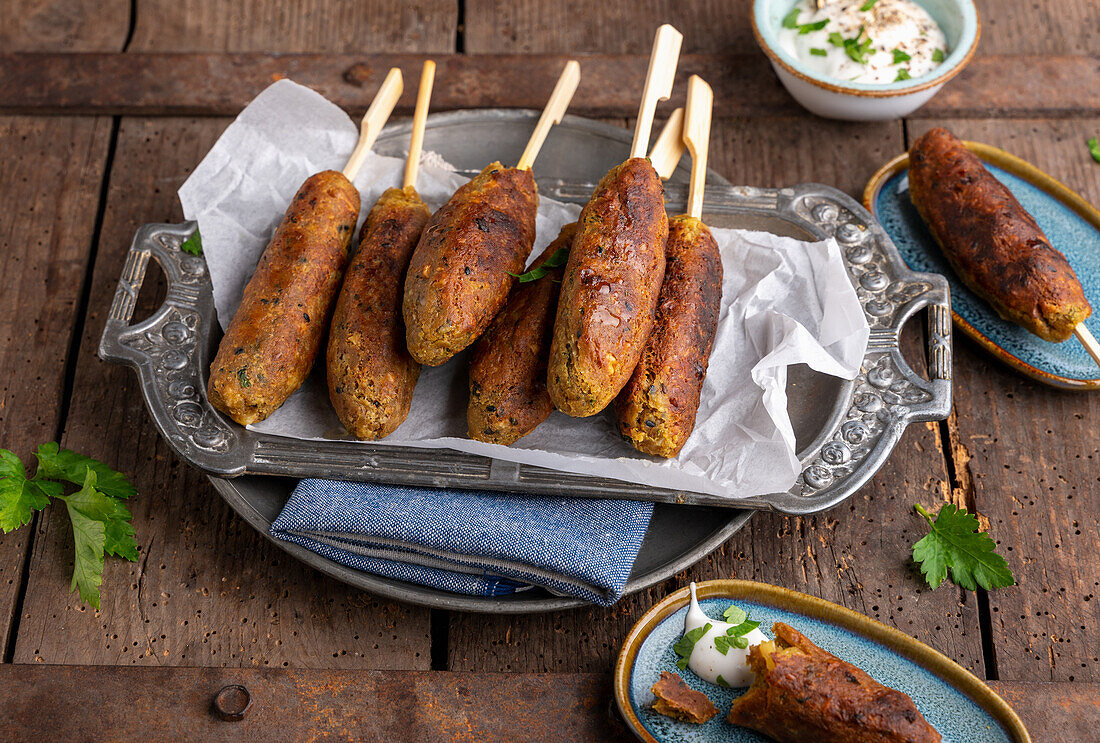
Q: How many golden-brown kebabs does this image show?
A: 8